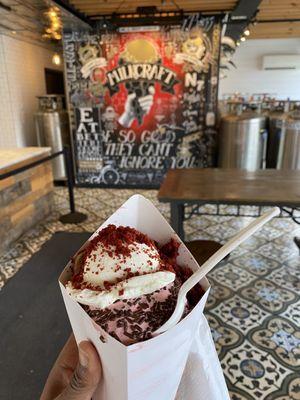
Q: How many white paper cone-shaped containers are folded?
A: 1